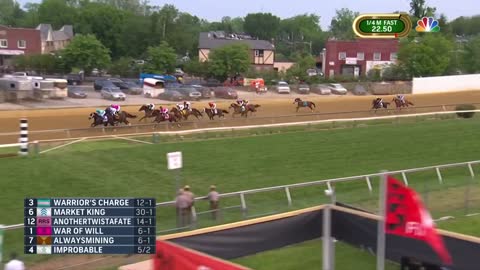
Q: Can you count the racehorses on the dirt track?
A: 13